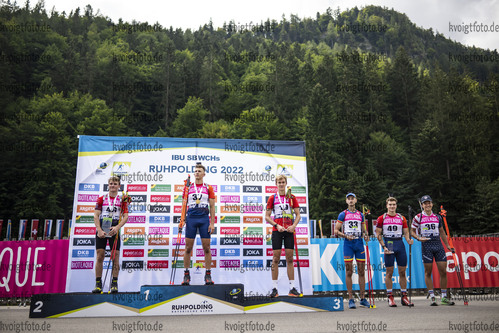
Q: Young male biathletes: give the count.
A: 6